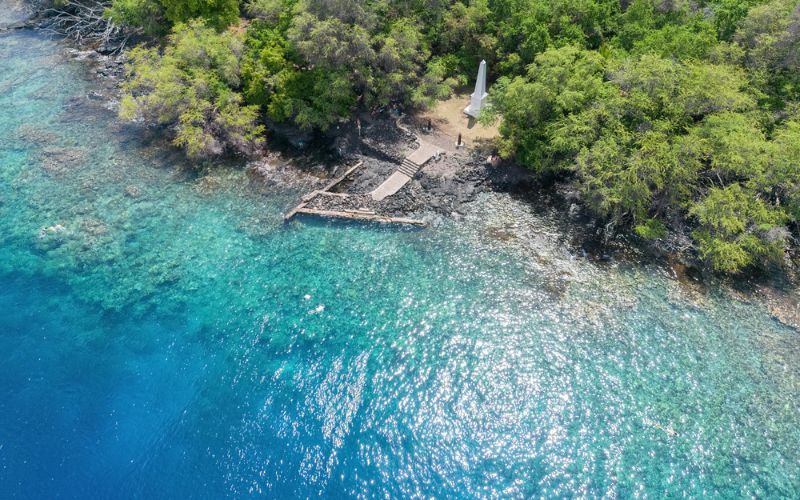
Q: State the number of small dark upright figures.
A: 2